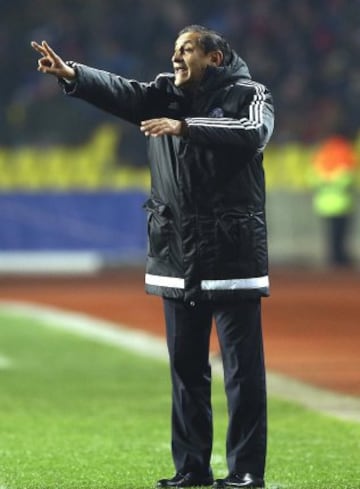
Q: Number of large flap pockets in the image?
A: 2